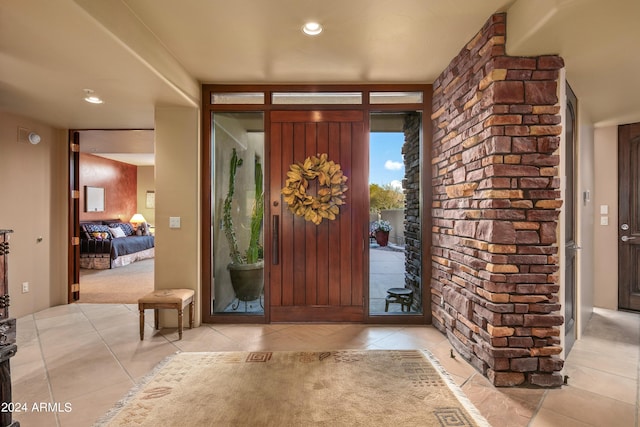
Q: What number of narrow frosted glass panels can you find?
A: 3